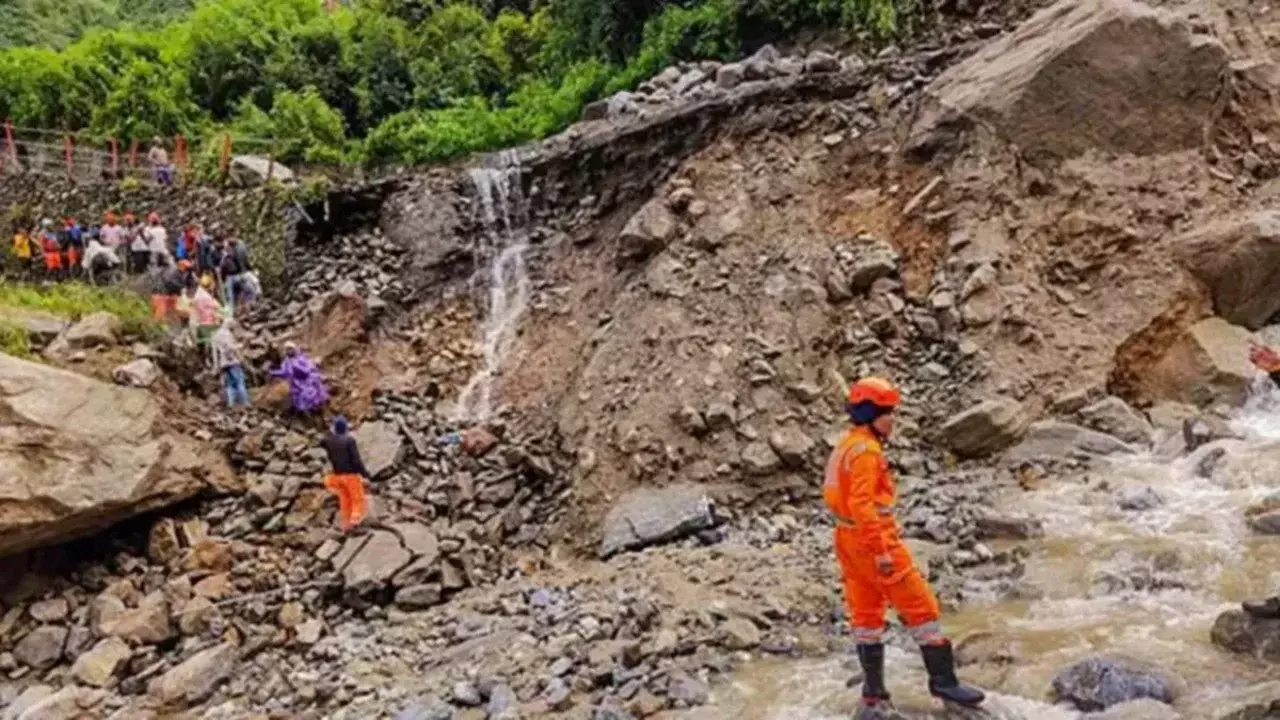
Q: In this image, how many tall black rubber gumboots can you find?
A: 2